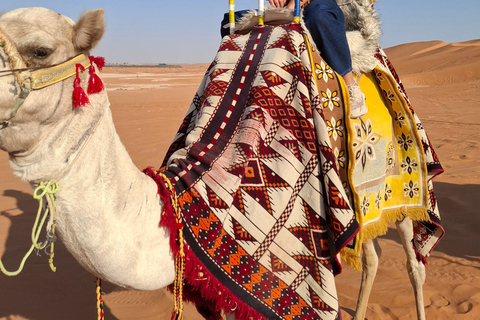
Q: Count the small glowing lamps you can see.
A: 0